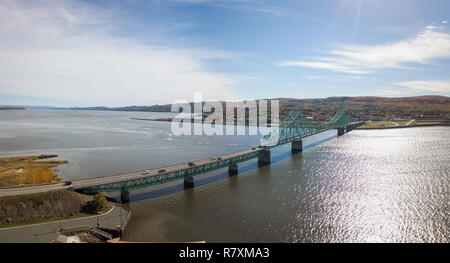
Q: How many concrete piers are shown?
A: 7